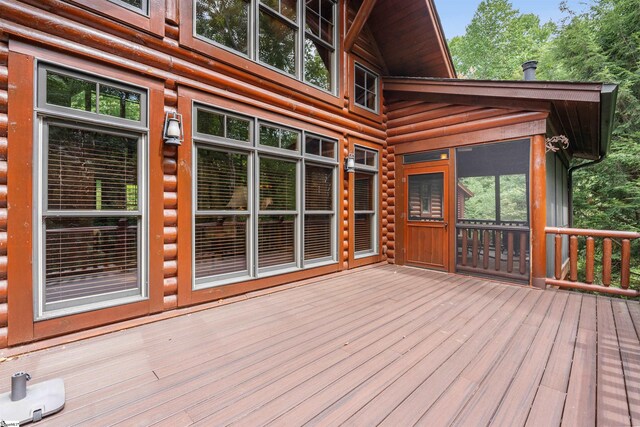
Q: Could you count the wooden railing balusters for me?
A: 11